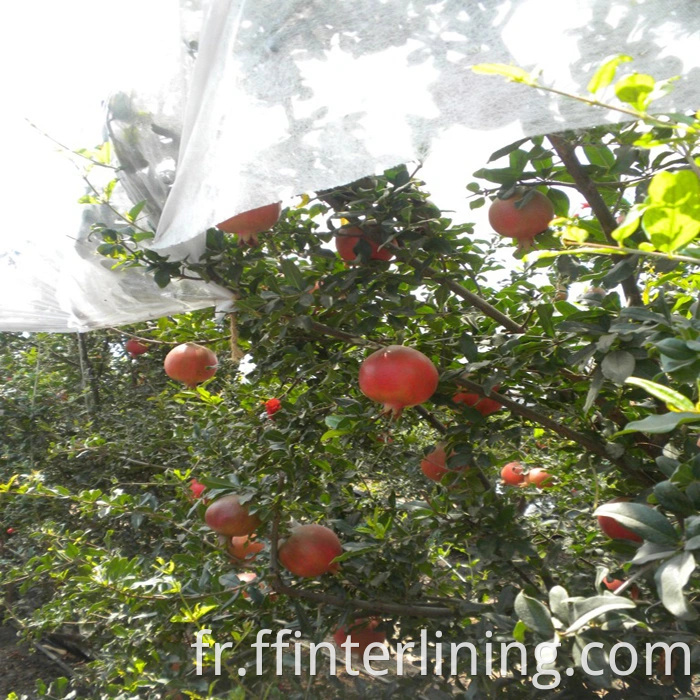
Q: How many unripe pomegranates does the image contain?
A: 0